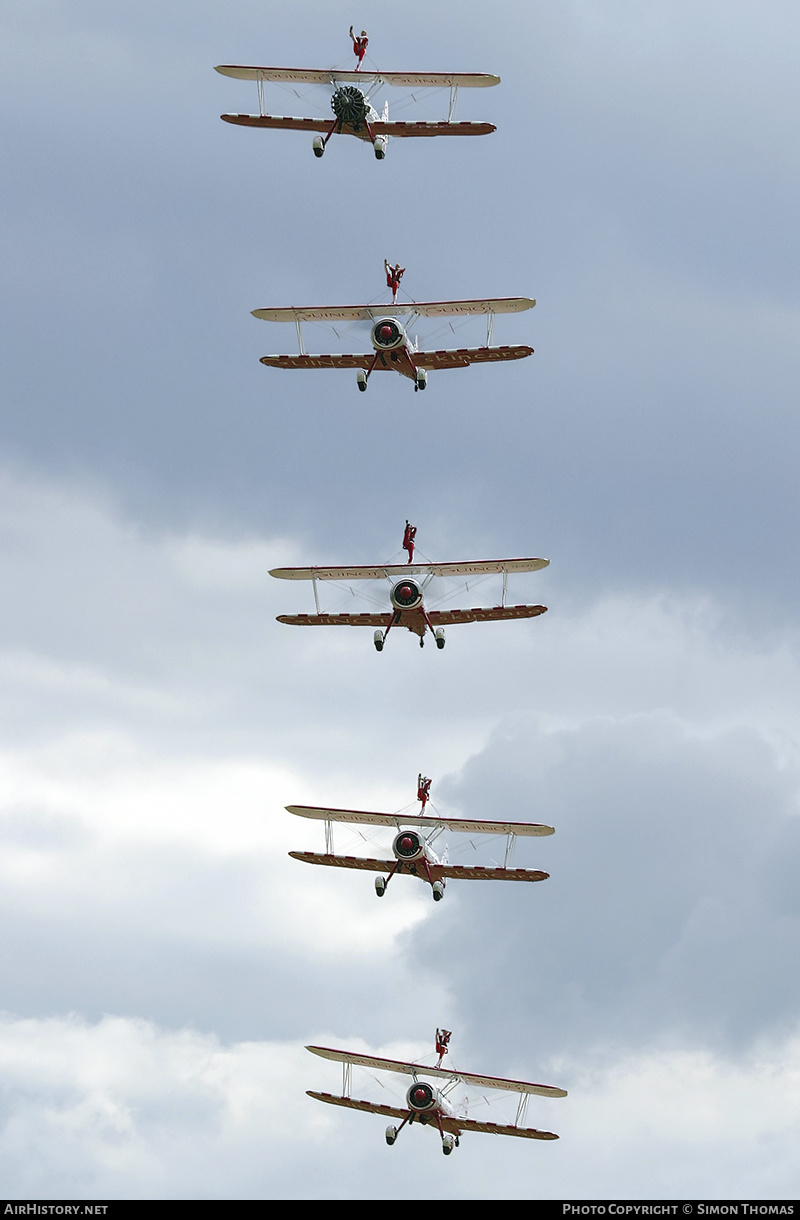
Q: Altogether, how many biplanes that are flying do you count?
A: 5